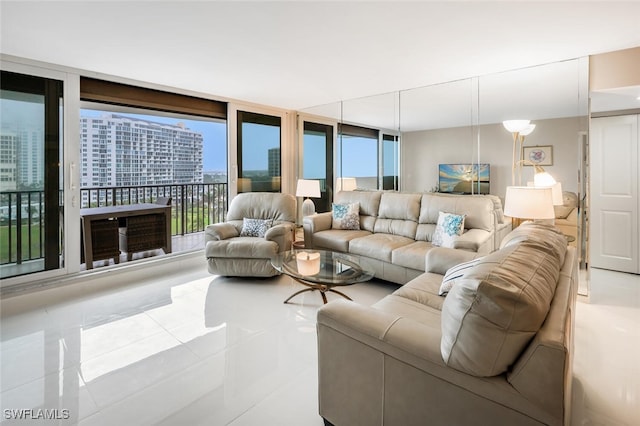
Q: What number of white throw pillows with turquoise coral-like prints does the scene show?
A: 2